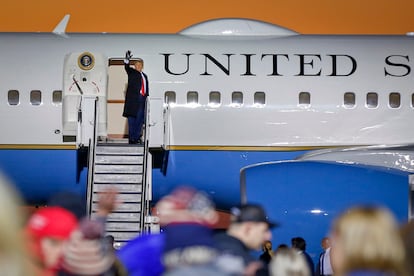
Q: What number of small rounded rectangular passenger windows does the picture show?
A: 13